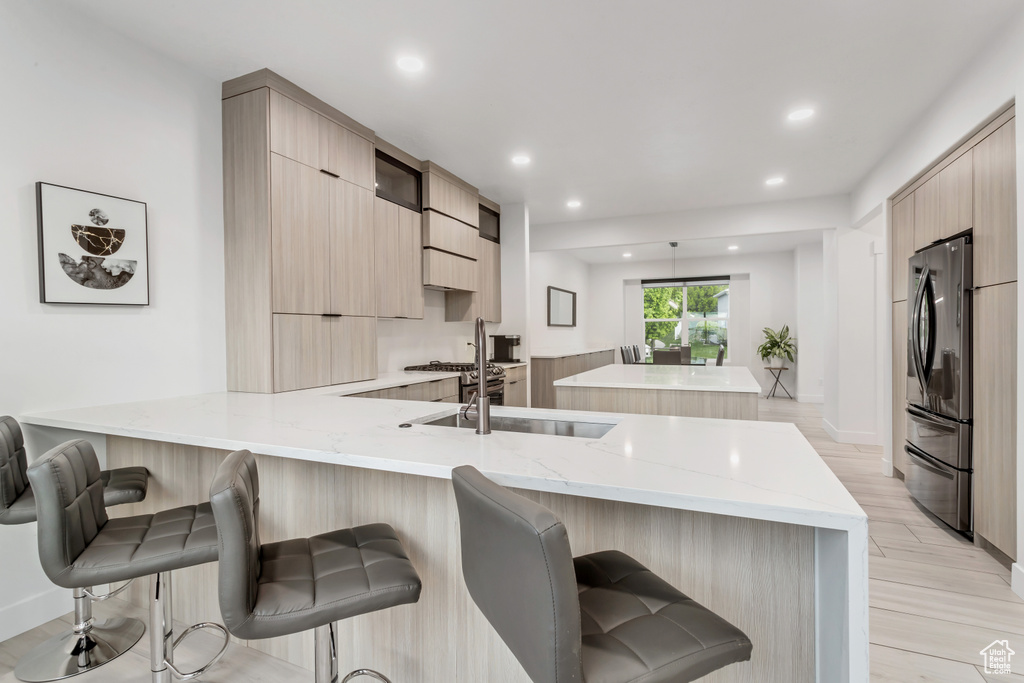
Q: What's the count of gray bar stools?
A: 4